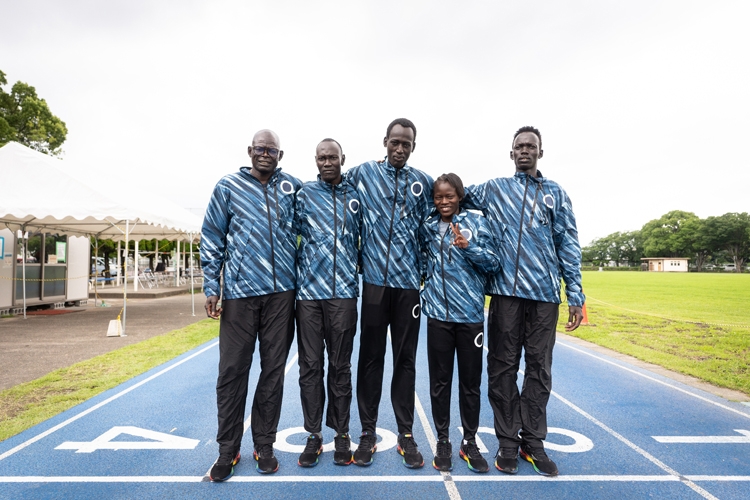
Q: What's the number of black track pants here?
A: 5